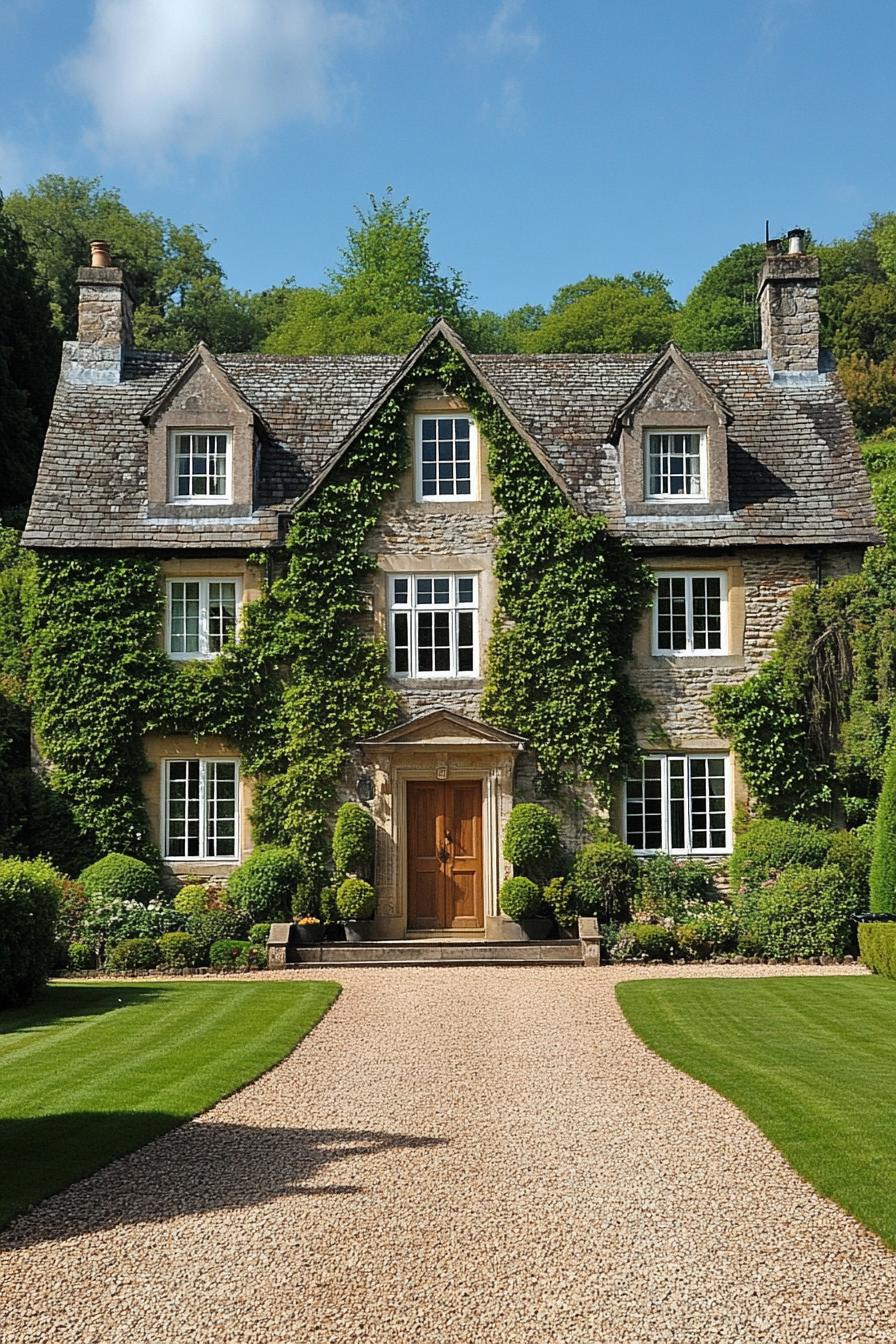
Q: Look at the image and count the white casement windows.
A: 8